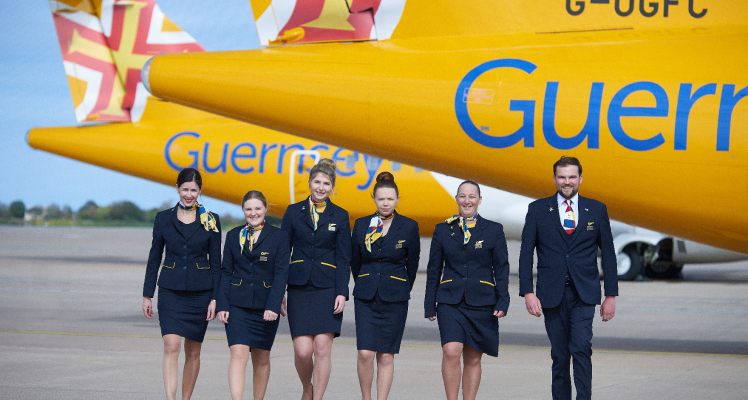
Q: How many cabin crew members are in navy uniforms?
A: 6